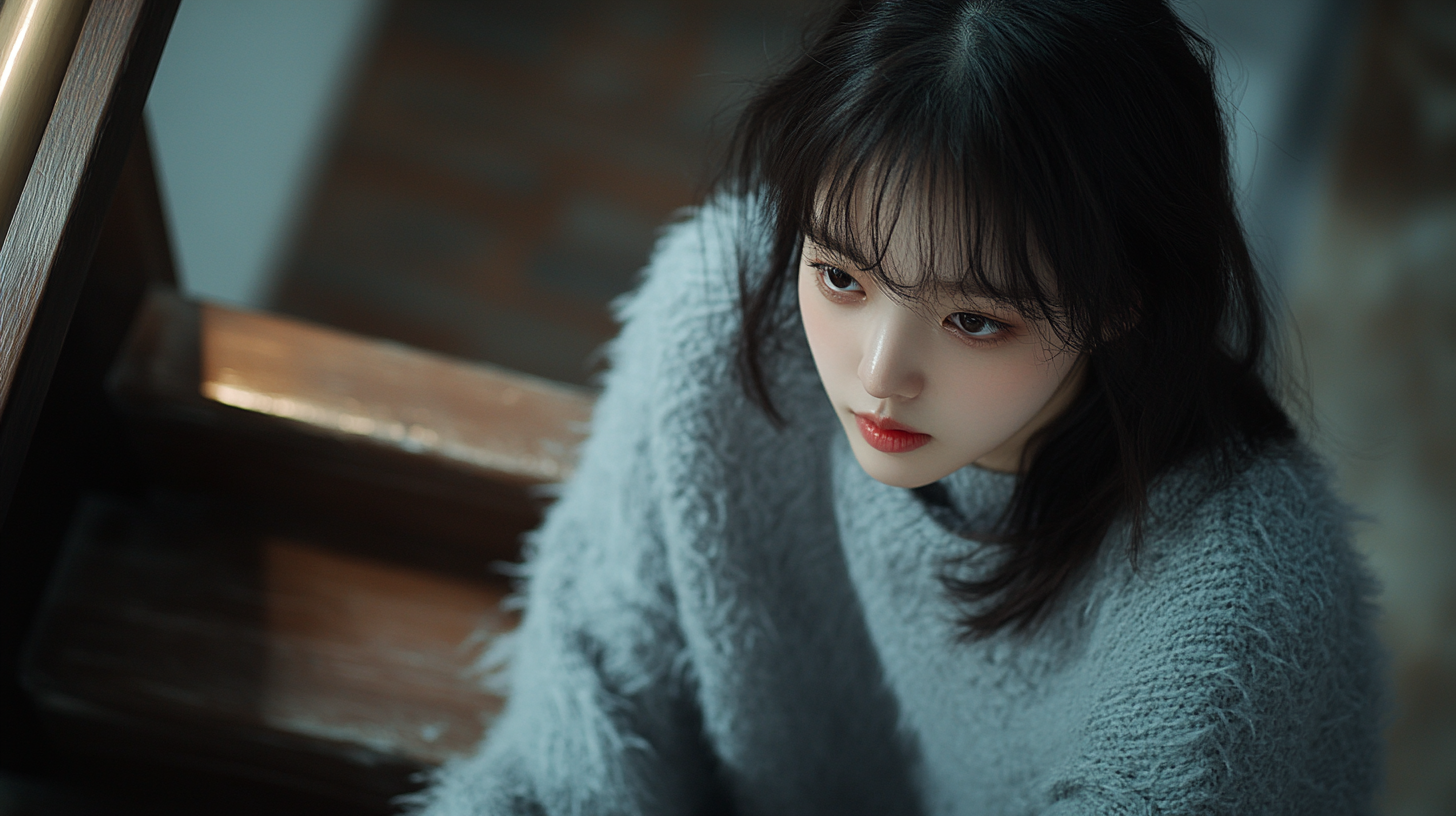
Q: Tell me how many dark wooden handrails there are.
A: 1